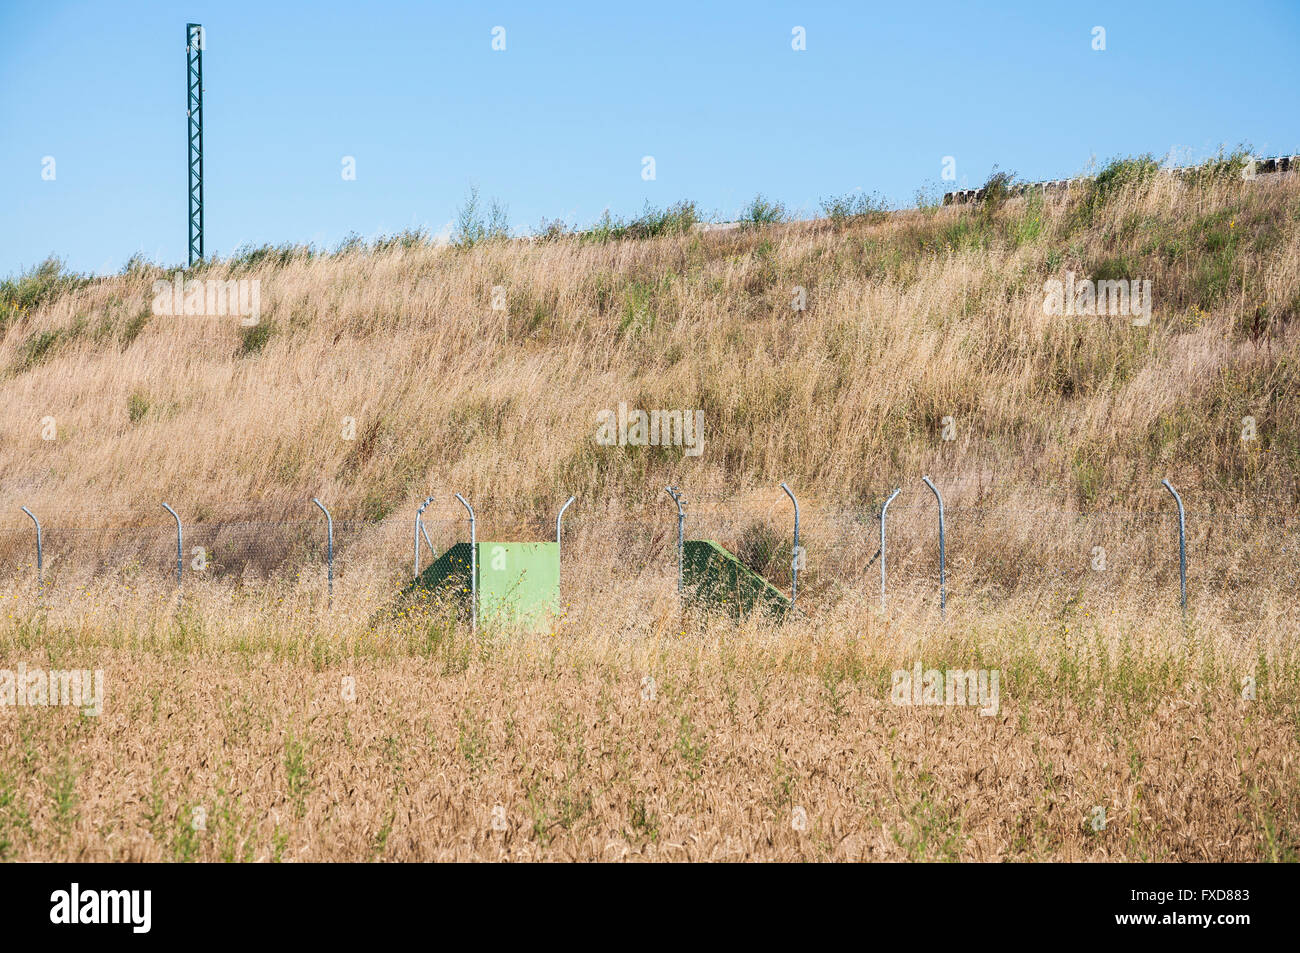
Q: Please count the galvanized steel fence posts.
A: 11